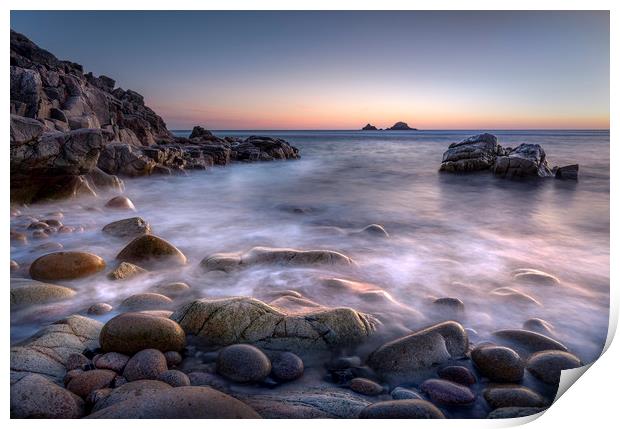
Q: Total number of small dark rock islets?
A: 2